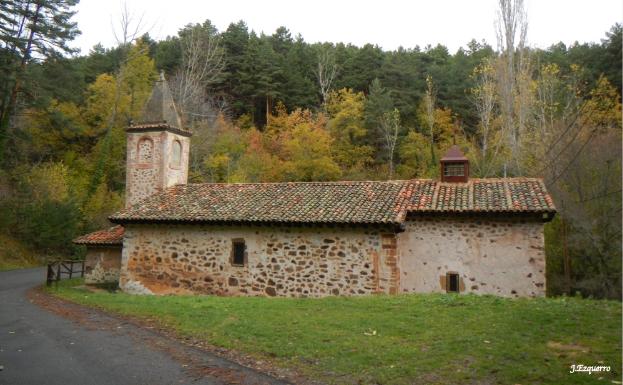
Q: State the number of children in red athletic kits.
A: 0